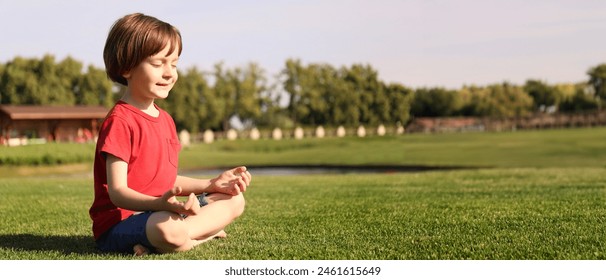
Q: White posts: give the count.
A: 11